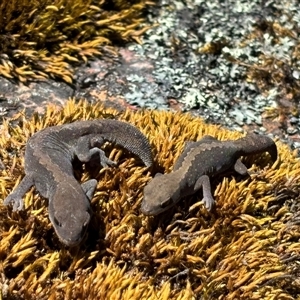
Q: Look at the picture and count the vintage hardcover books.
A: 0